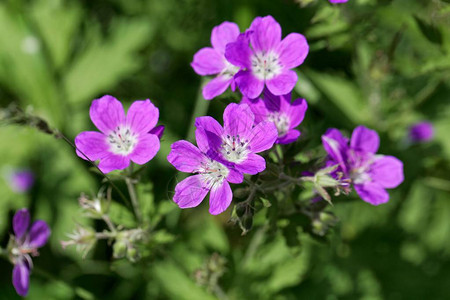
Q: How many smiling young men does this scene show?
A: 0